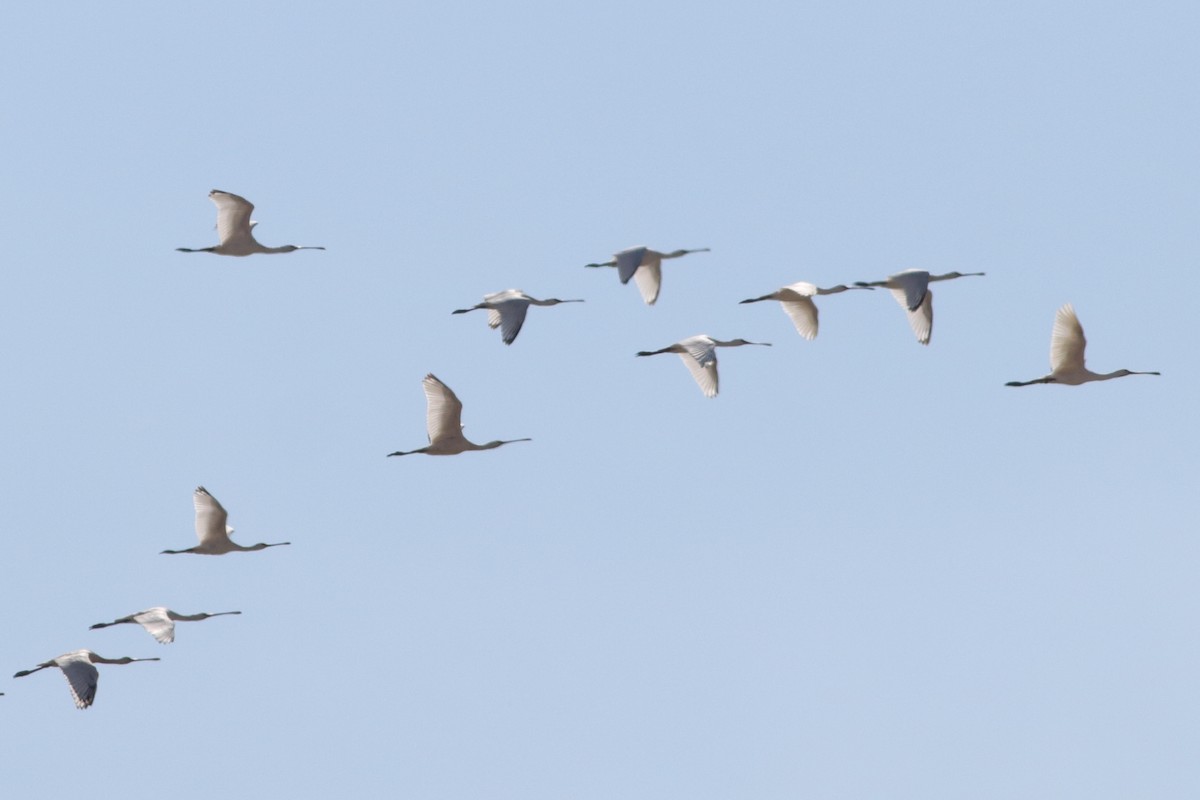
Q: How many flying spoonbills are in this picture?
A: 11